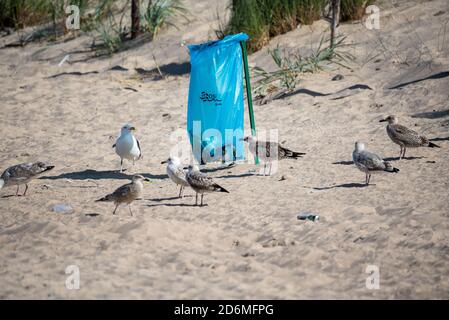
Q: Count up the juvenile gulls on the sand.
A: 7